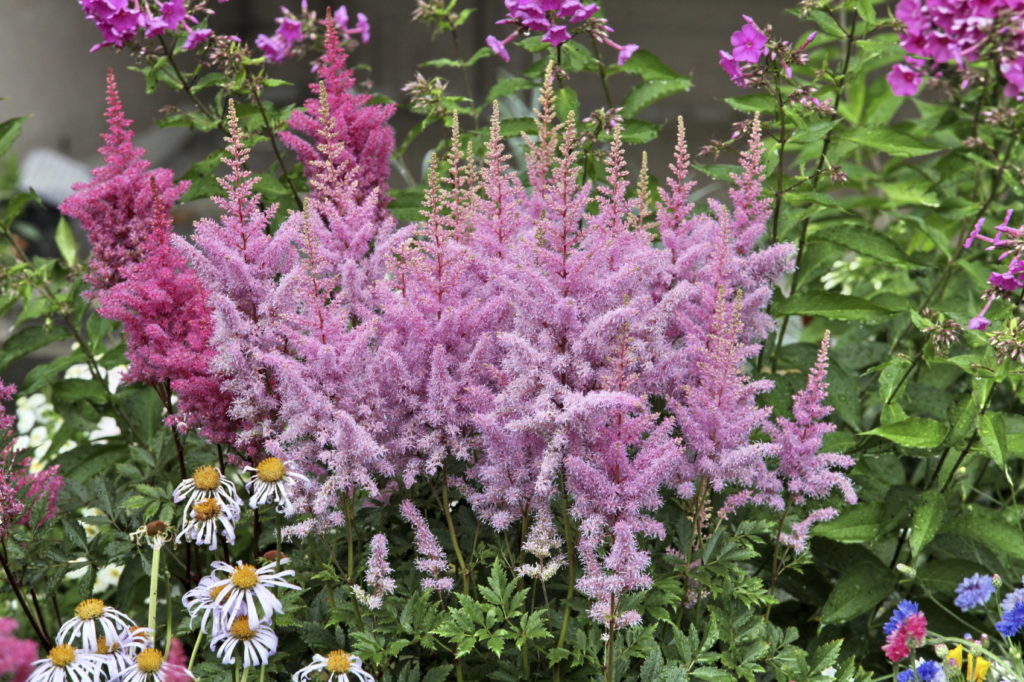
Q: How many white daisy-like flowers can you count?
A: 12